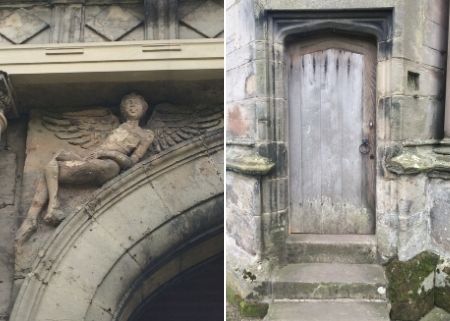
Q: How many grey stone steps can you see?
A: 3